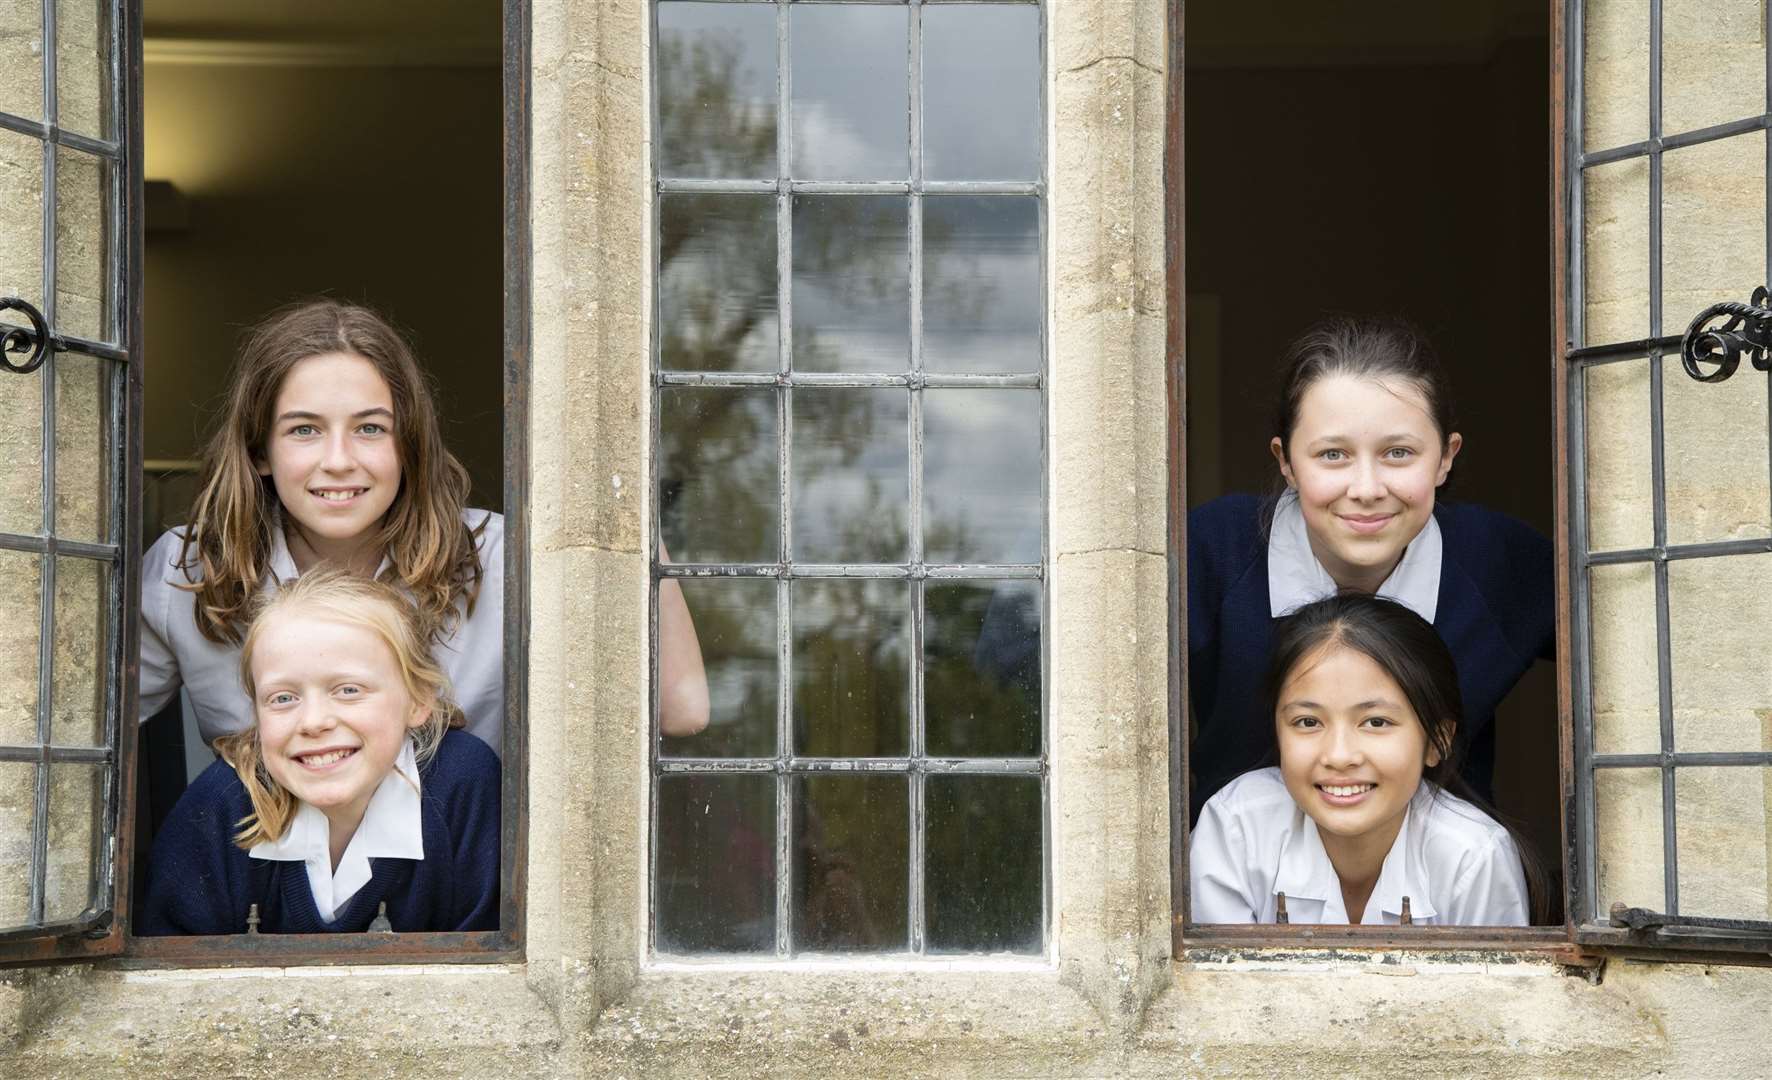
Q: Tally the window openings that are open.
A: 2